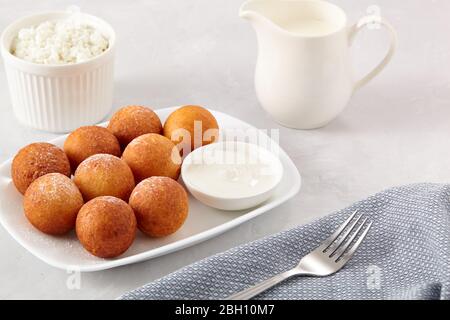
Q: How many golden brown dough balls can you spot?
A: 9